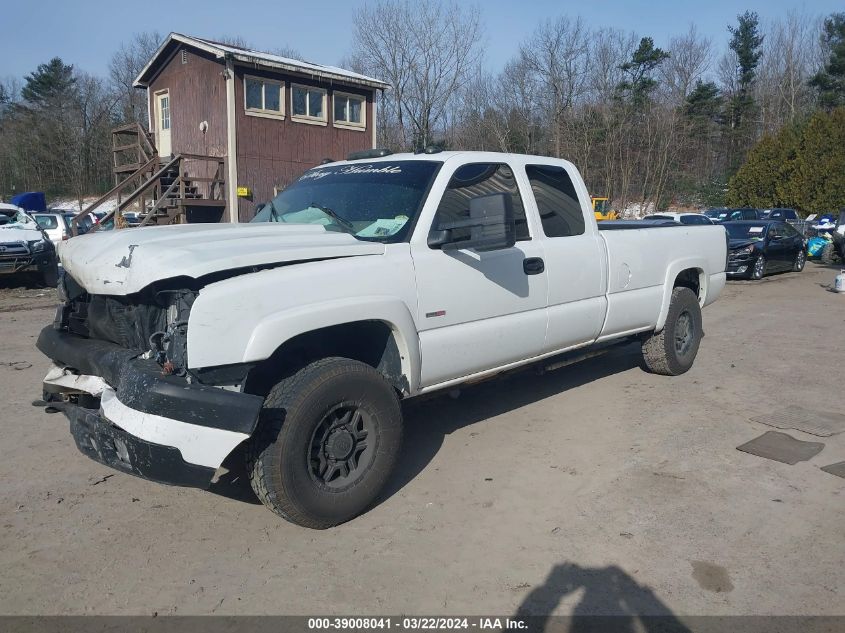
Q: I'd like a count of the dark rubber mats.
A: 3